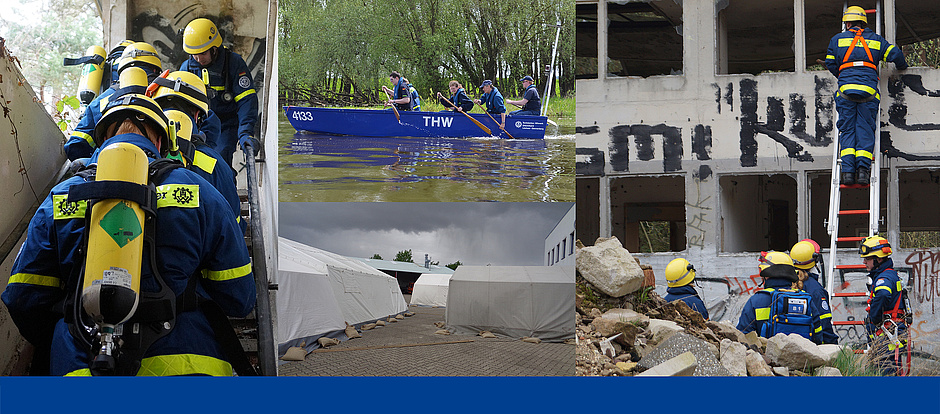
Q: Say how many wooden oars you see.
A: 3